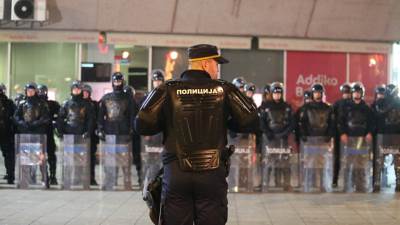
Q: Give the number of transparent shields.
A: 9